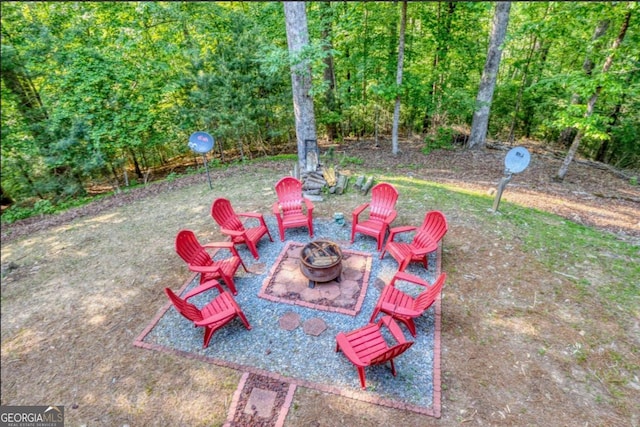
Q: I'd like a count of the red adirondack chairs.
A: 8